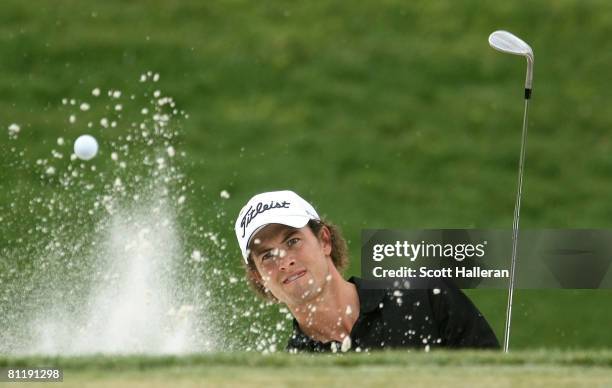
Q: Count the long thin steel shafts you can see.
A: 1